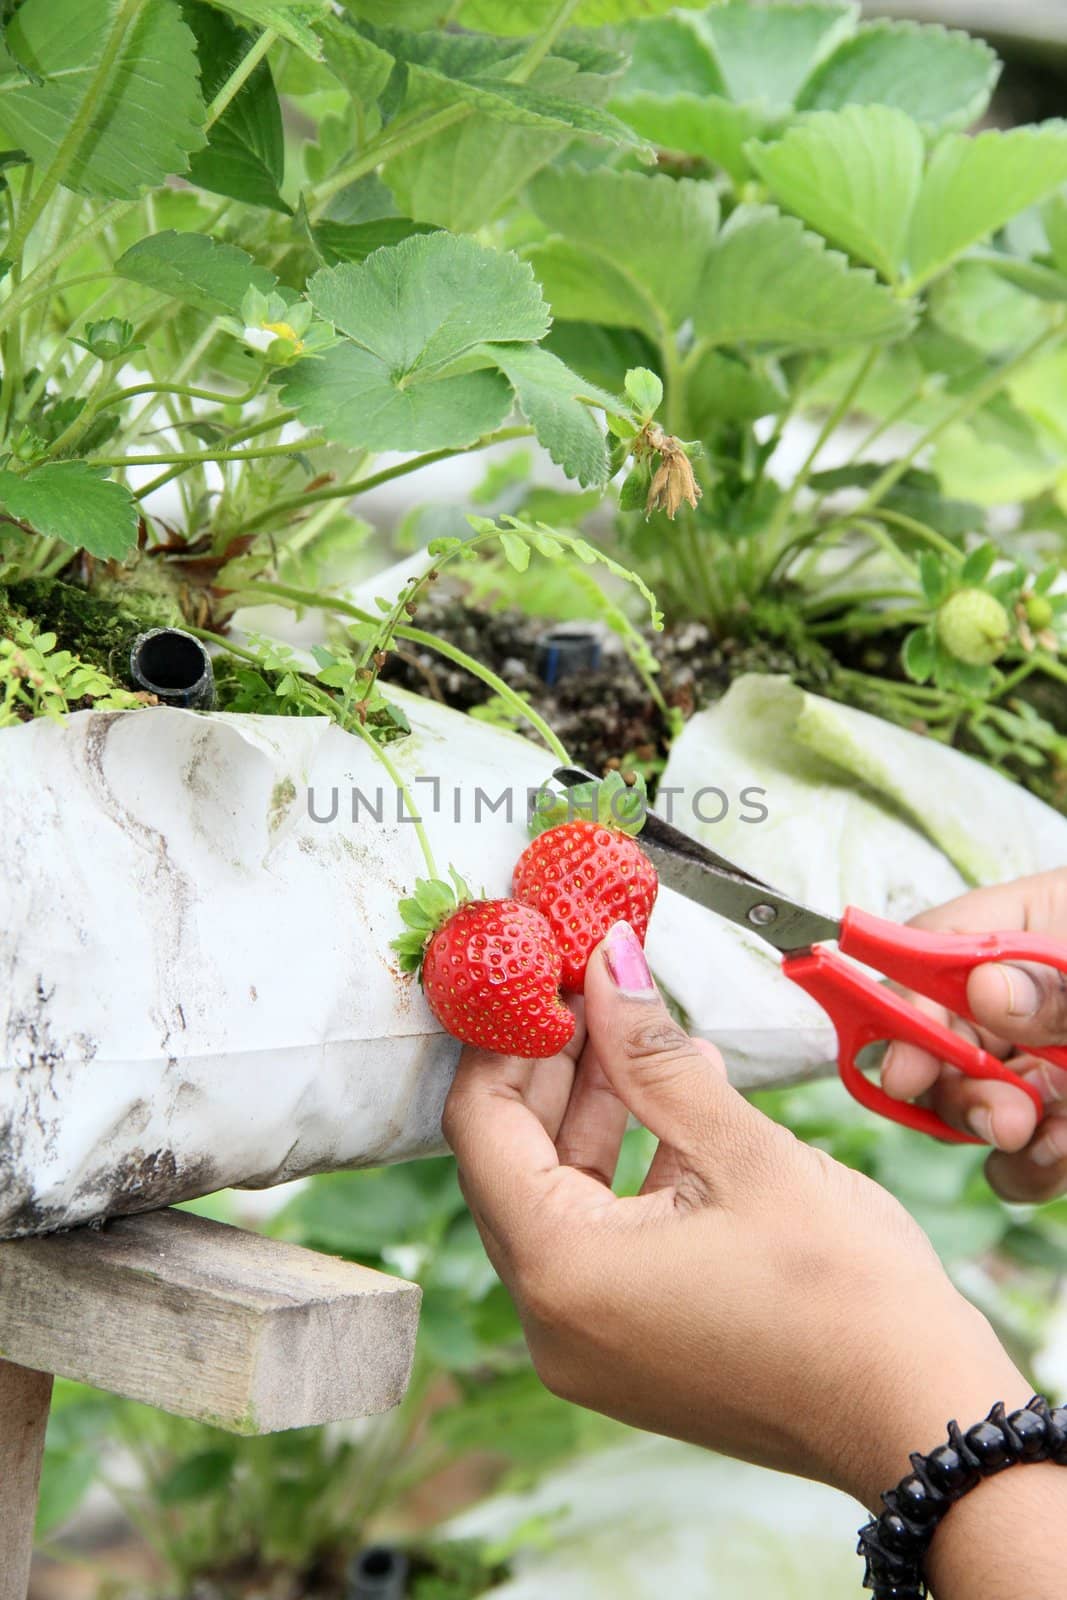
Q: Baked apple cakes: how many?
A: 0